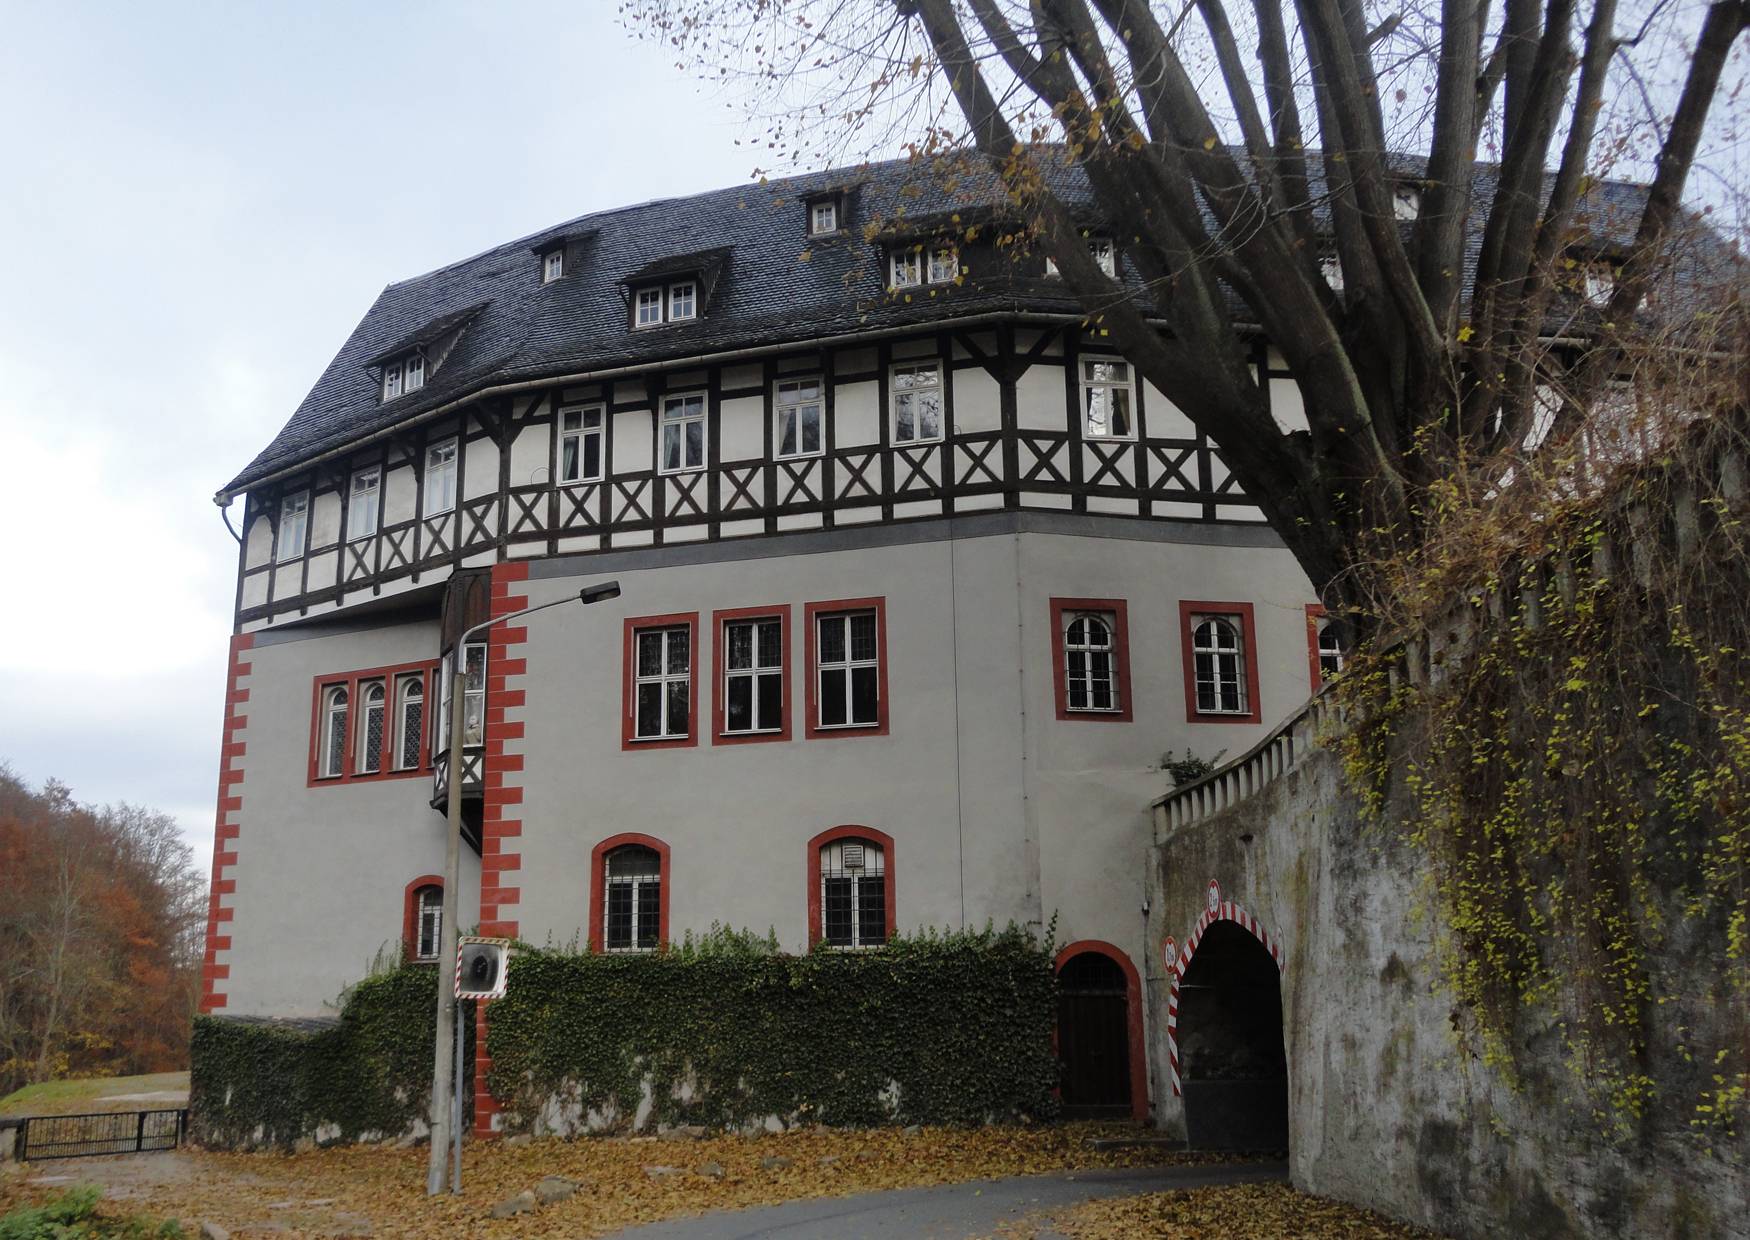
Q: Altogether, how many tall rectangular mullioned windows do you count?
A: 3